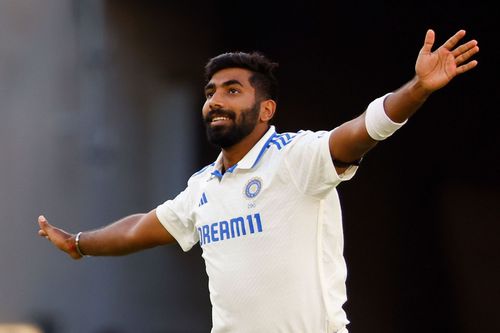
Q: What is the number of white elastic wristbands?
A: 1